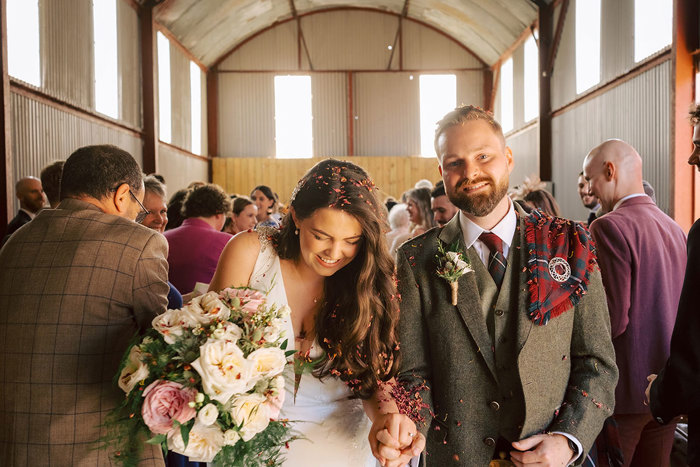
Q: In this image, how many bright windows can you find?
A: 10